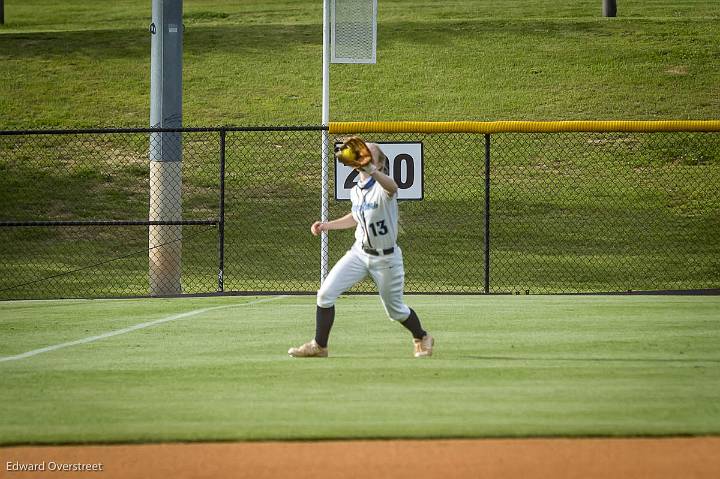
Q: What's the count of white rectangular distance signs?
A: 1